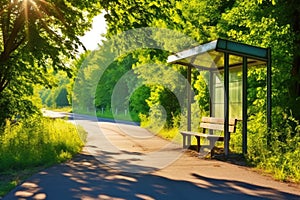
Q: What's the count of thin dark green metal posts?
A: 5